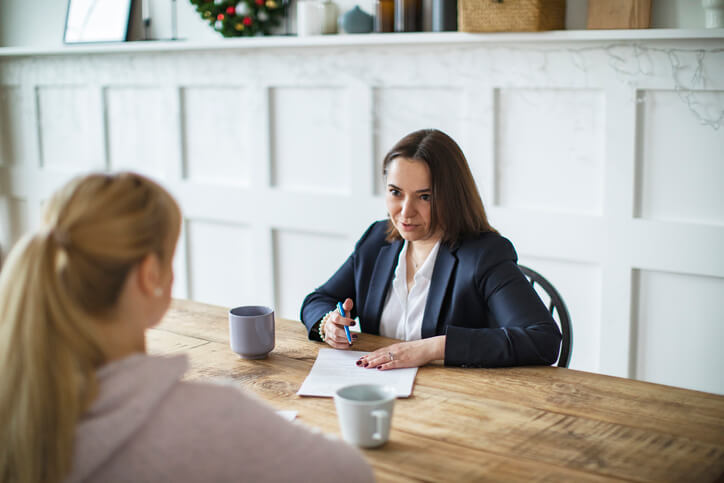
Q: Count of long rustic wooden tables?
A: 1